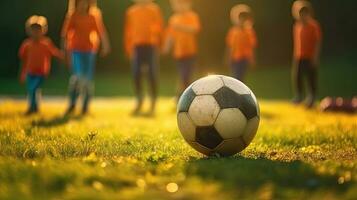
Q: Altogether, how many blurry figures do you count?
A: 6